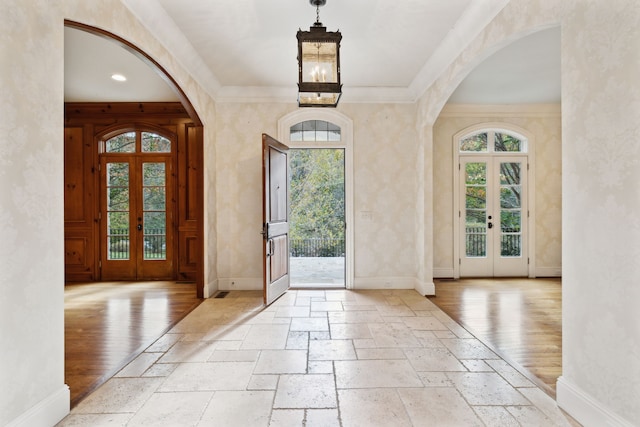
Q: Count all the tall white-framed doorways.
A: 2